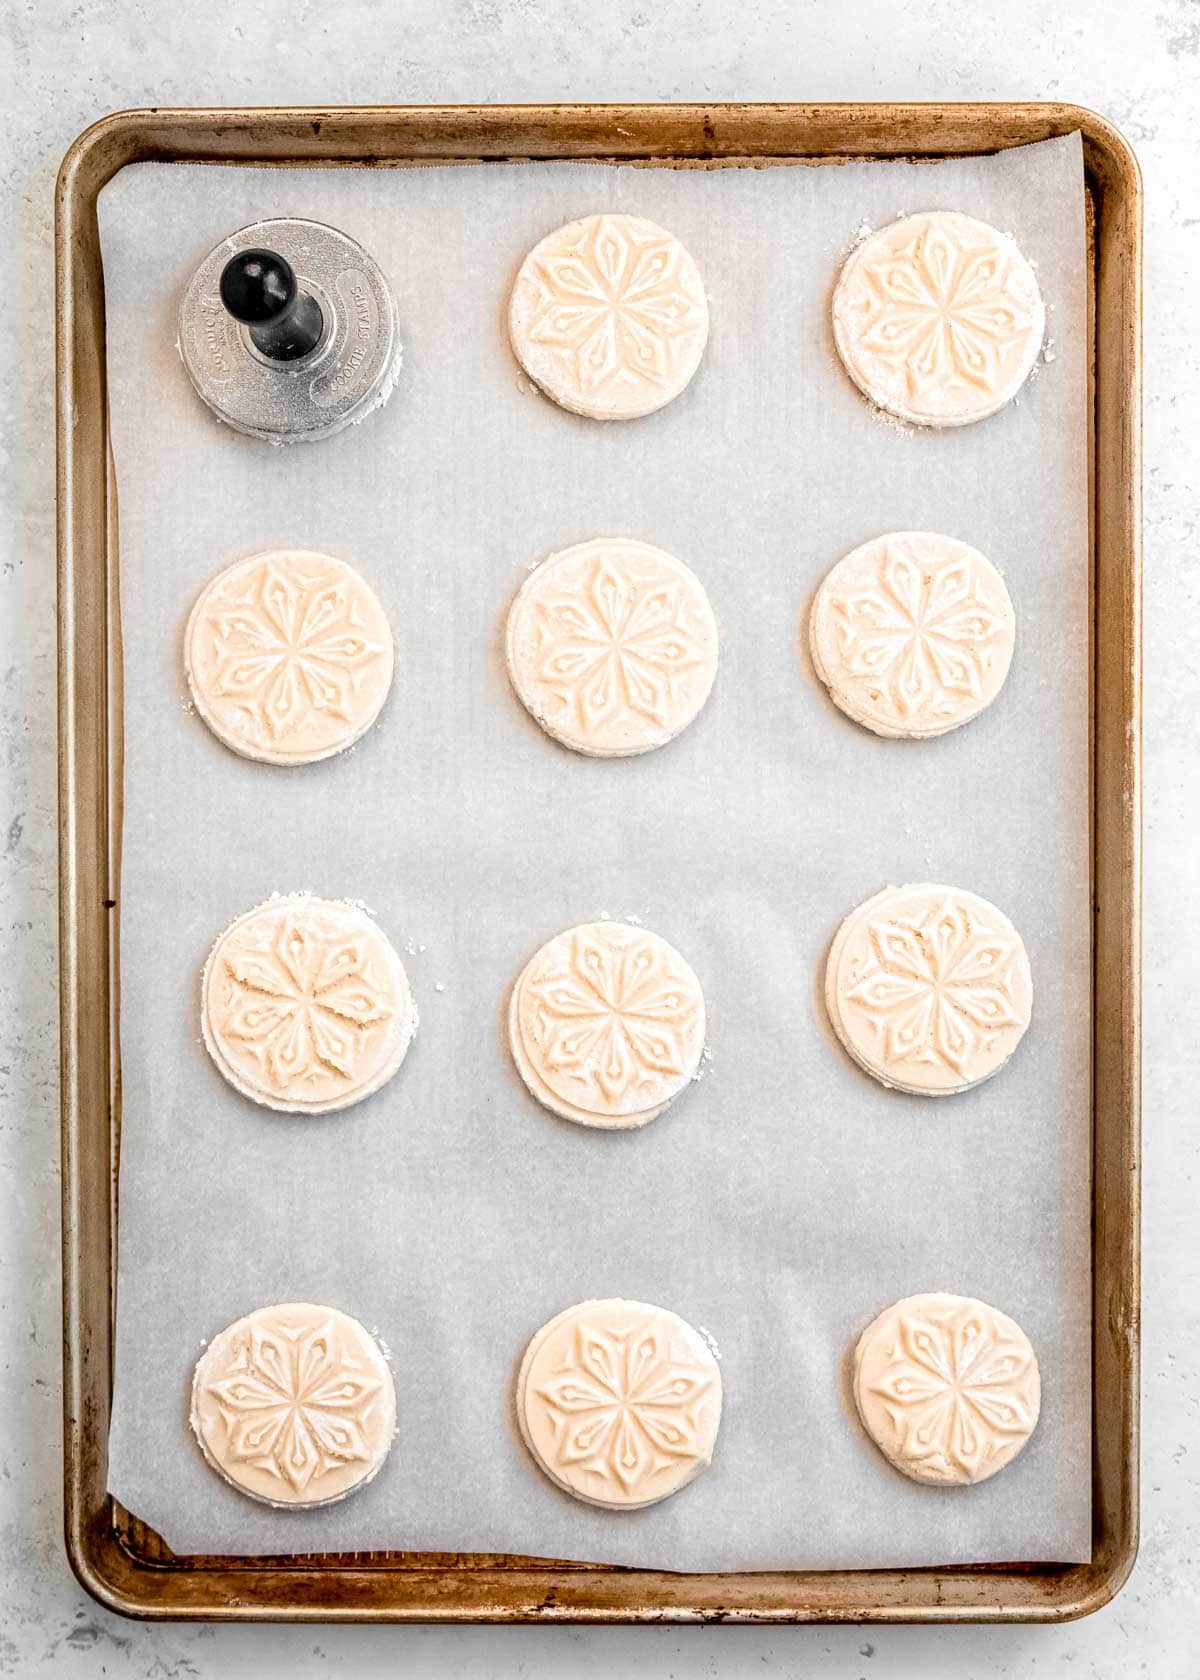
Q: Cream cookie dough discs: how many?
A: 11